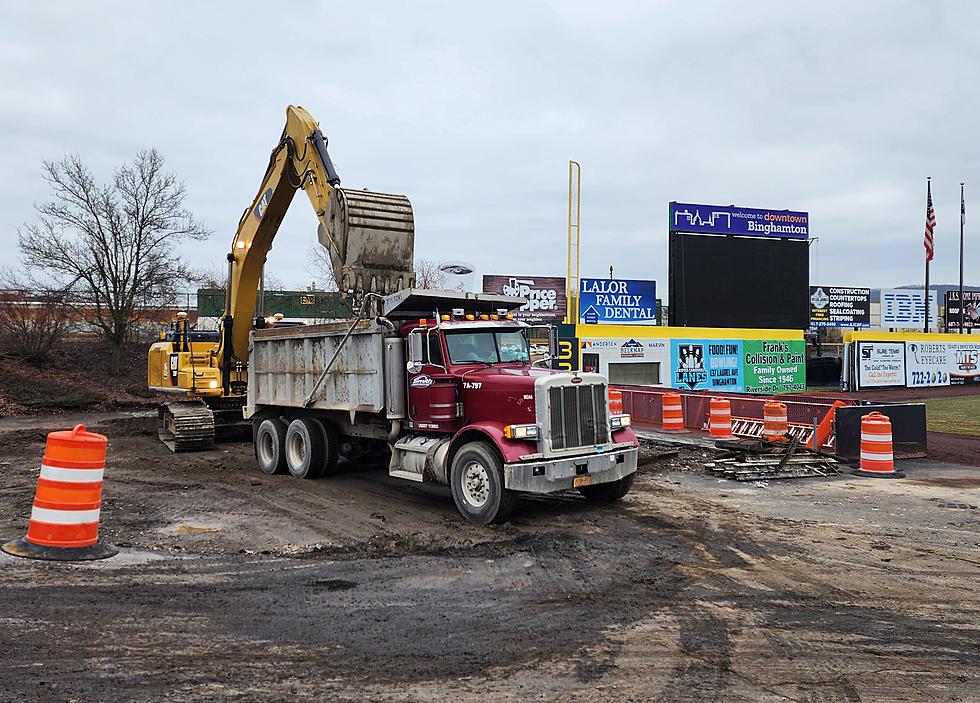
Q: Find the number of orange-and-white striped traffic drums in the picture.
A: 6